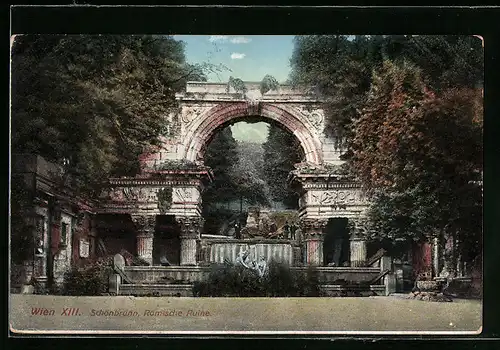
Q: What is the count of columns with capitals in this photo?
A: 4